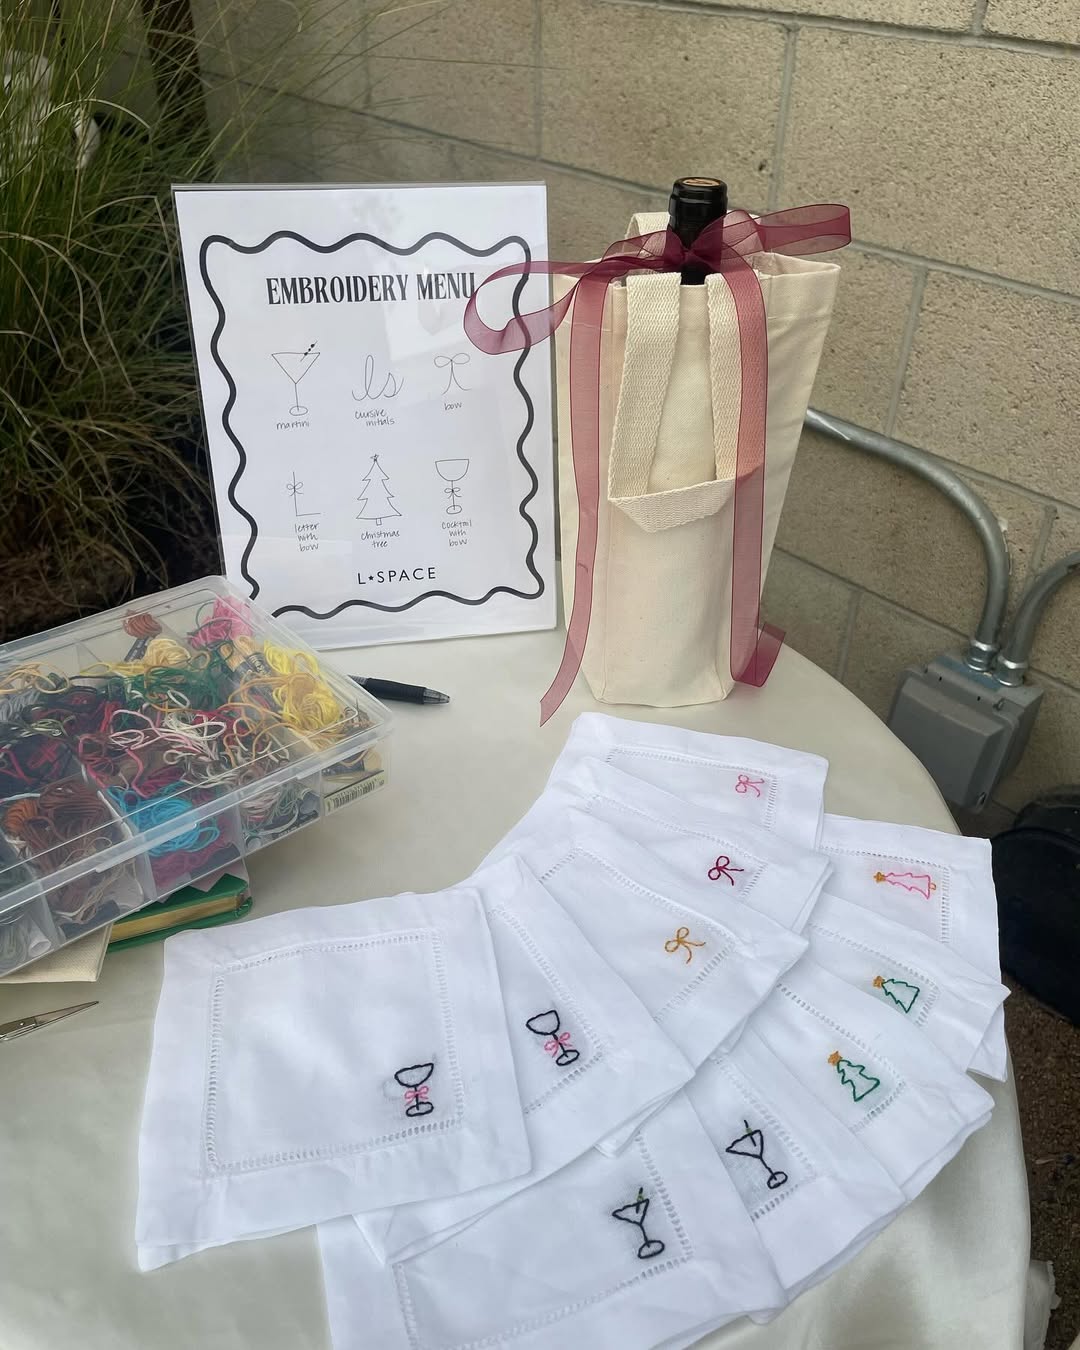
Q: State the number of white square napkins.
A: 10